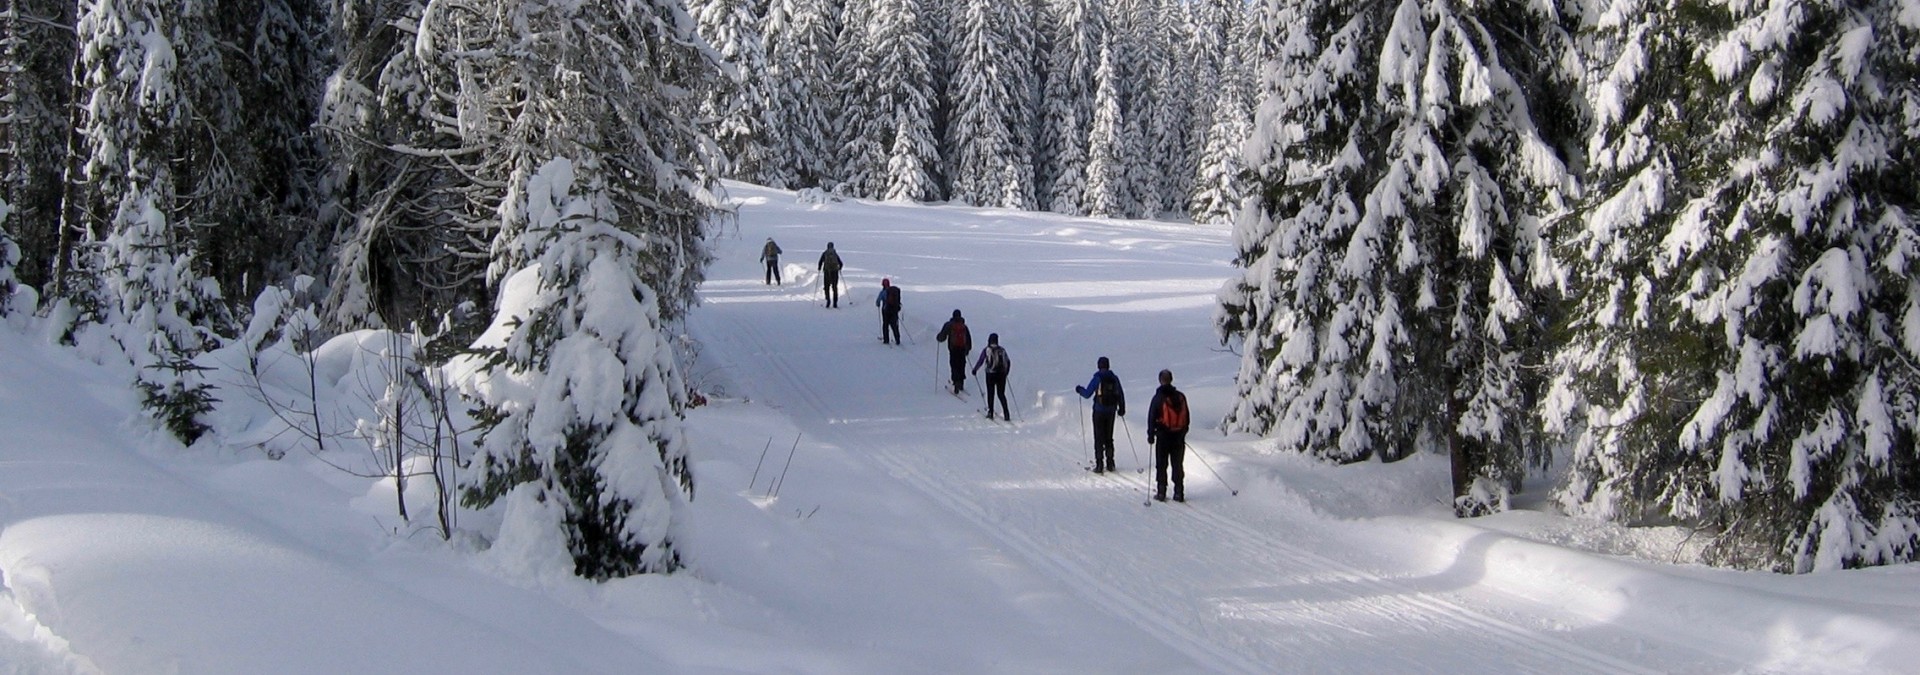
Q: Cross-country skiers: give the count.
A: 7